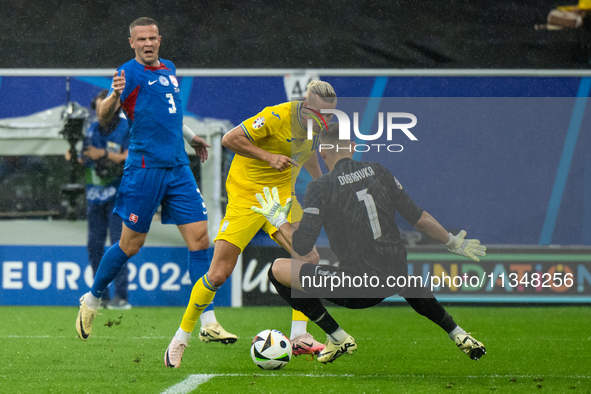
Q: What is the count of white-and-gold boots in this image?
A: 4